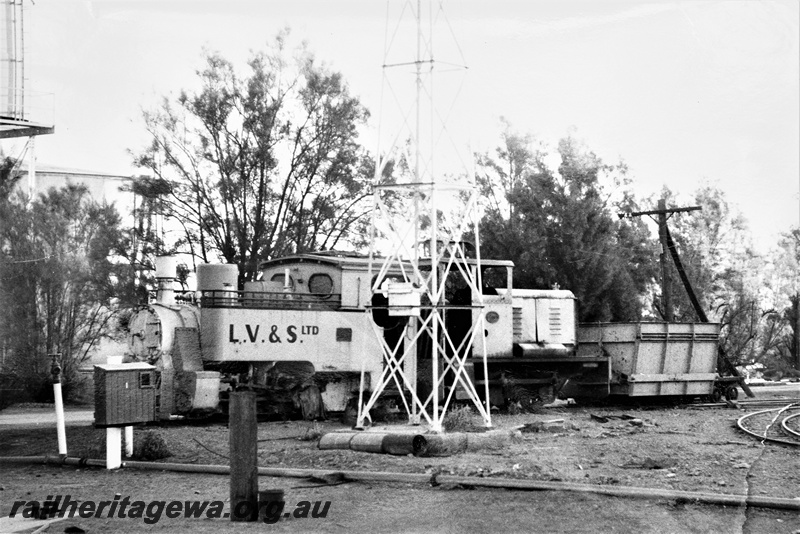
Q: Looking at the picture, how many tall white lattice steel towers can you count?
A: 1